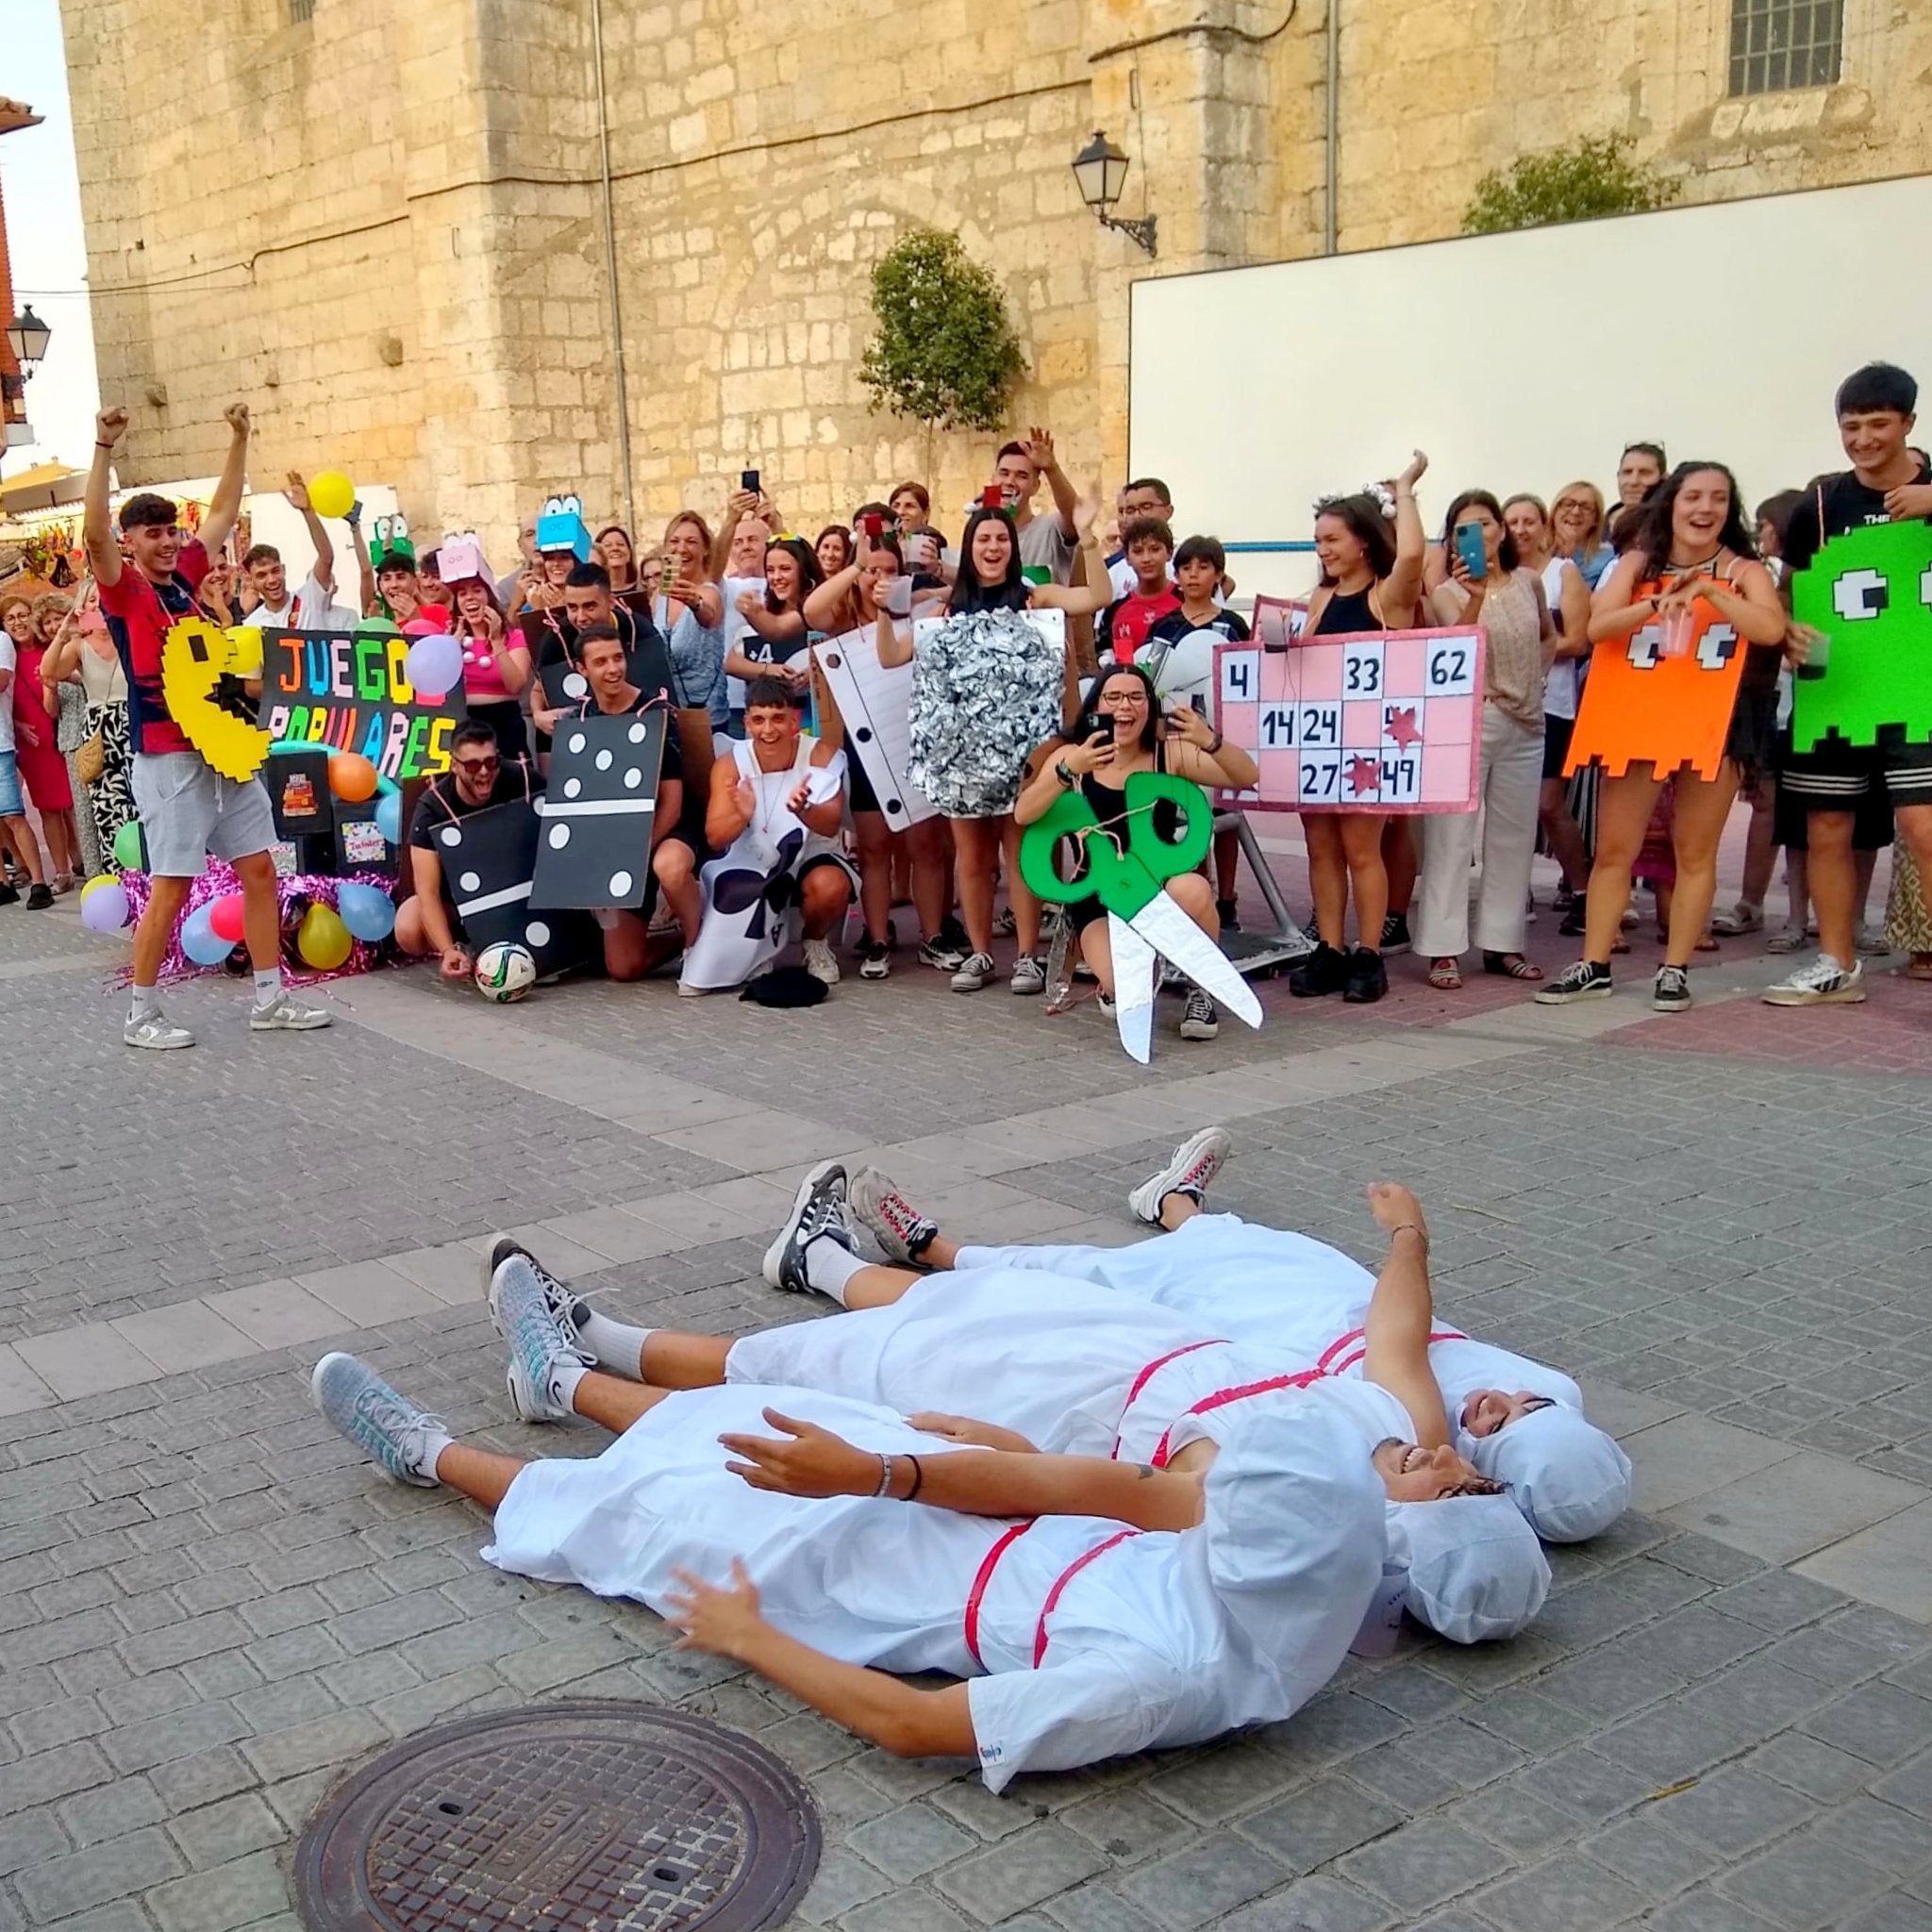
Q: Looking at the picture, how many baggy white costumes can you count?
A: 3